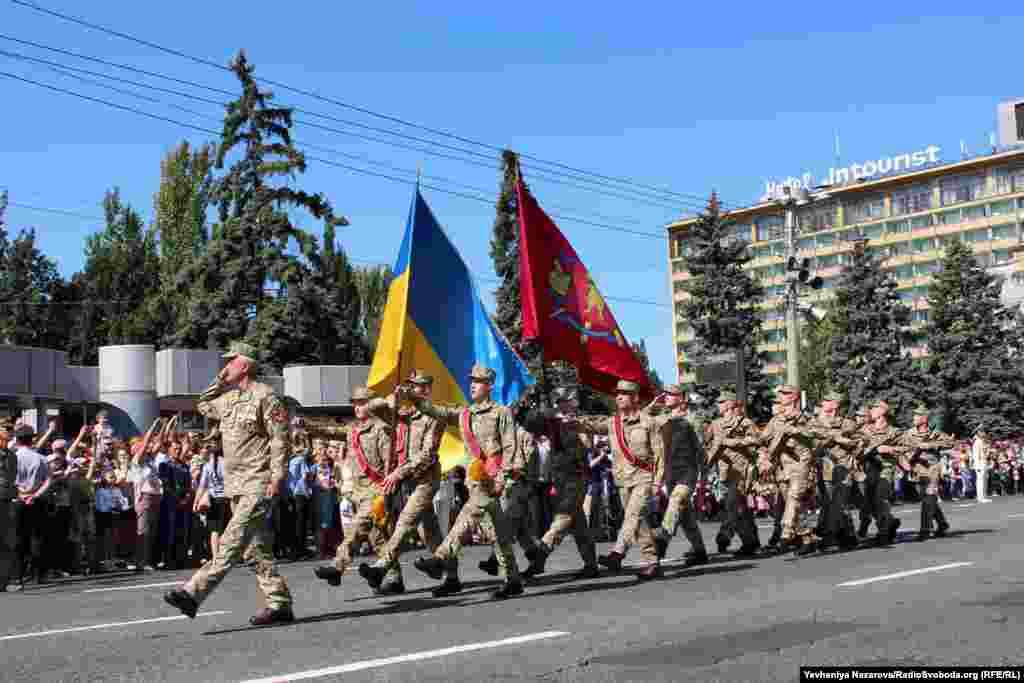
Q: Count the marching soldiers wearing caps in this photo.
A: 12